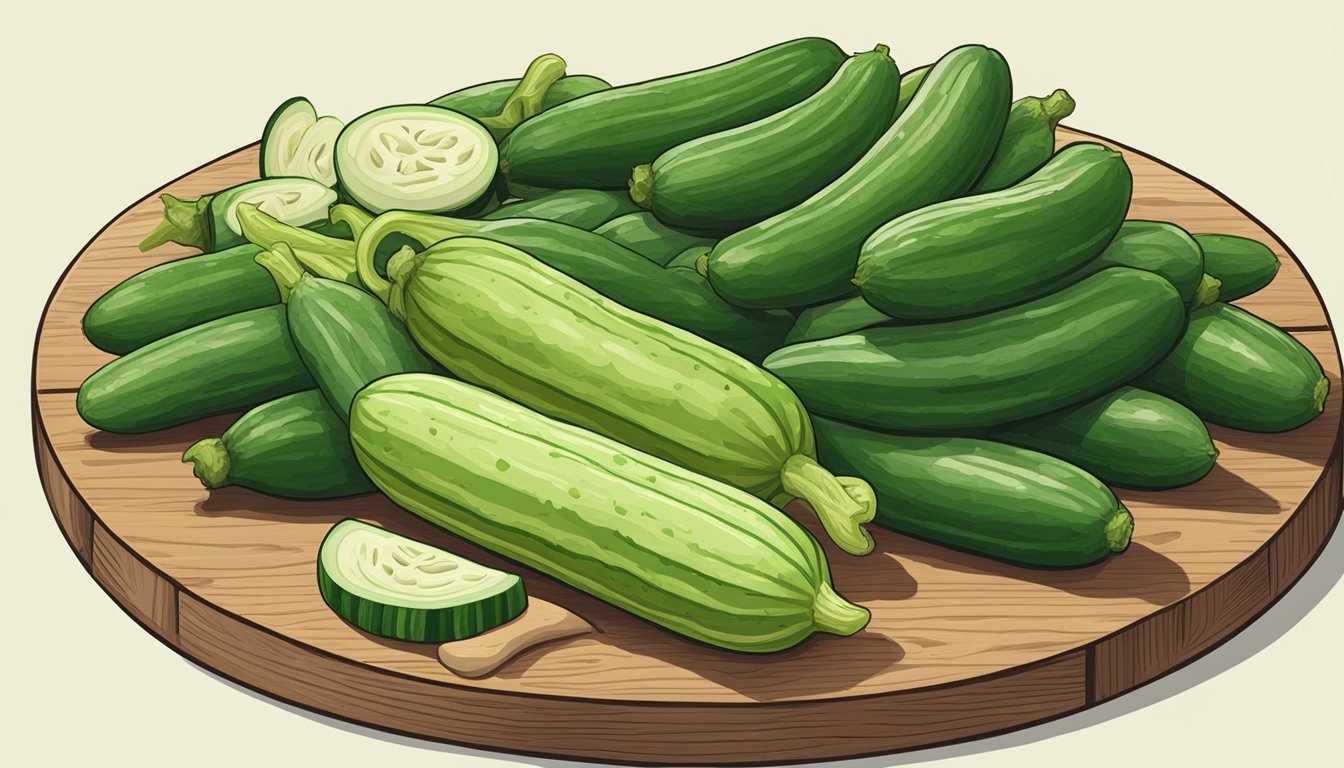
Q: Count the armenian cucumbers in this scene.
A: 2